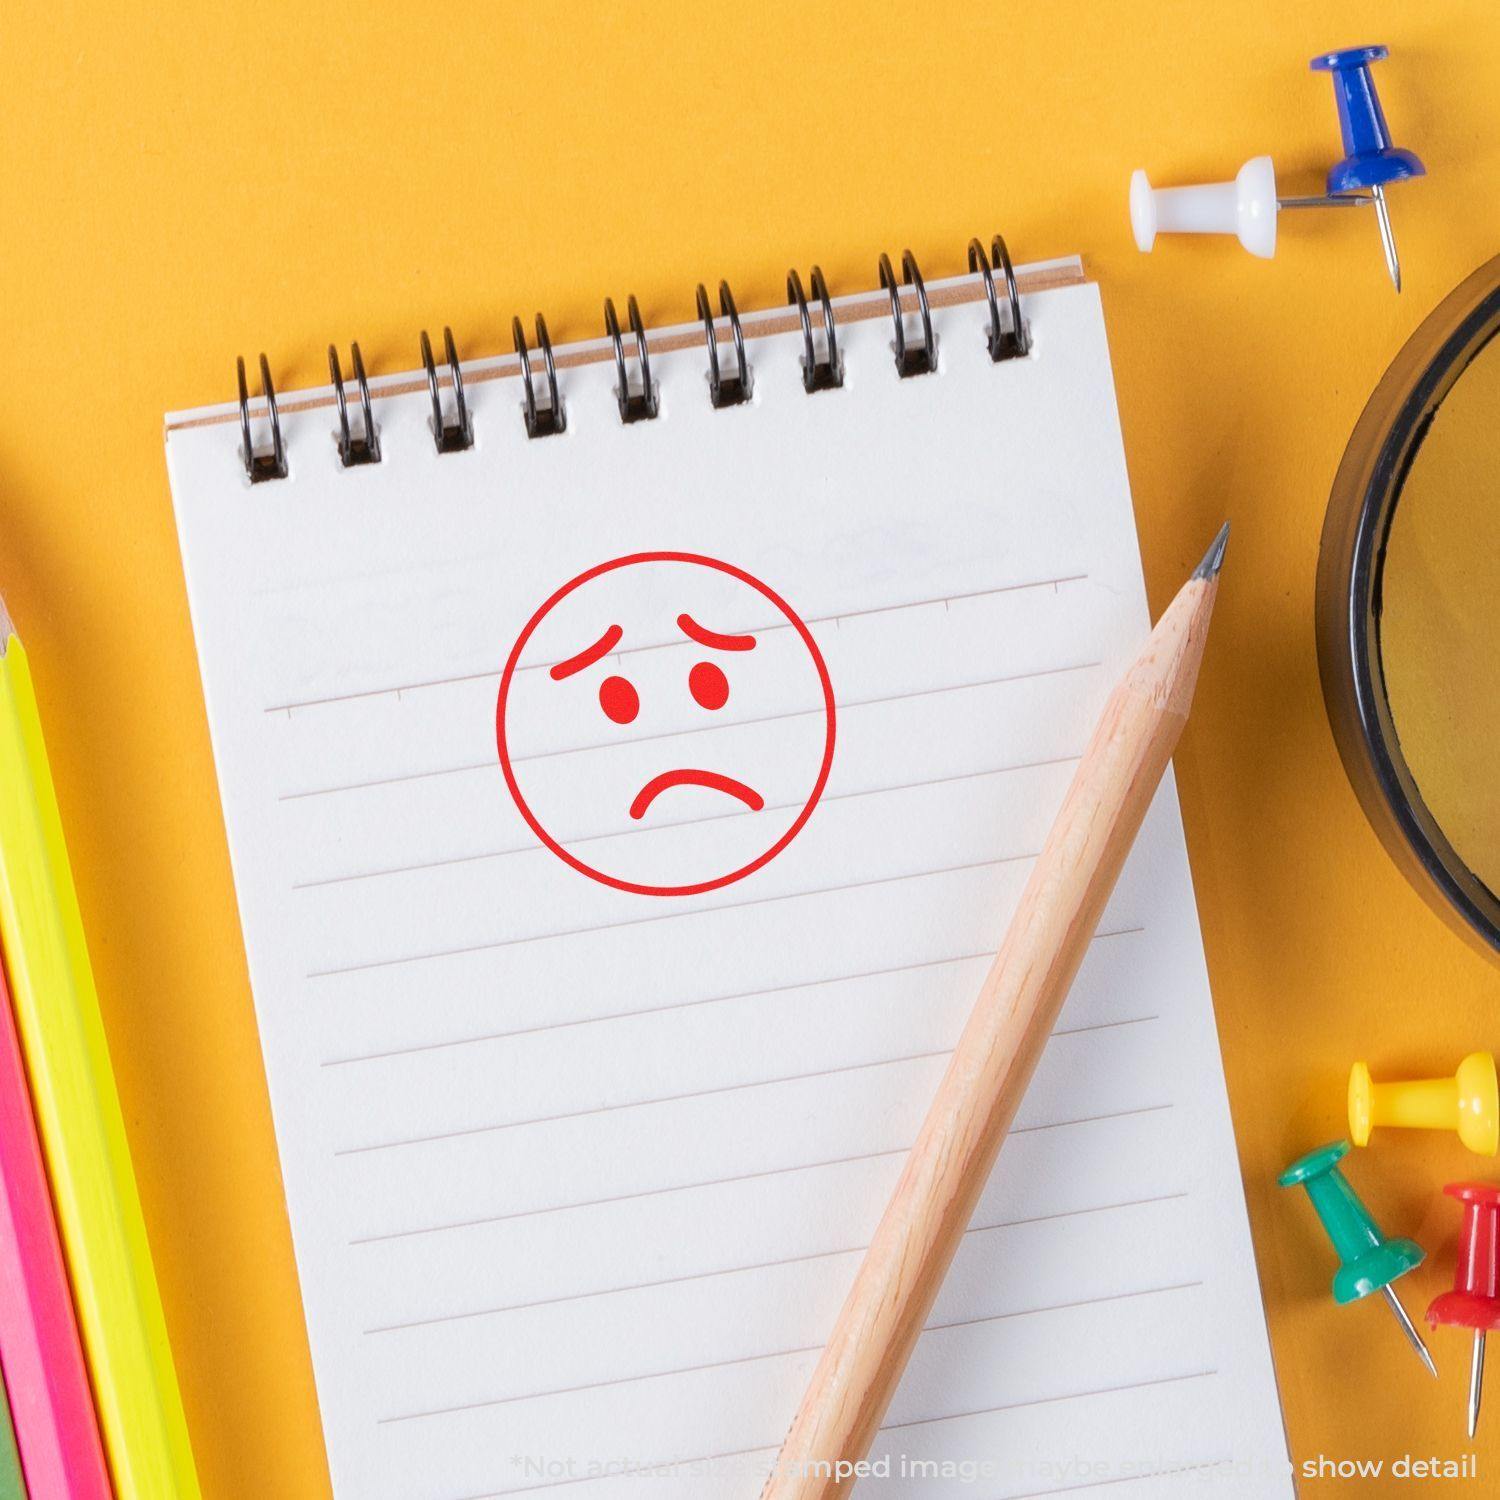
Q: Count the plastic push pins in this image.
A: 5